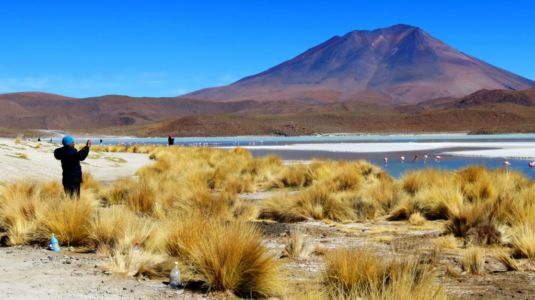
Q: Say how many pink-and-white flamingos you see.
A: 6